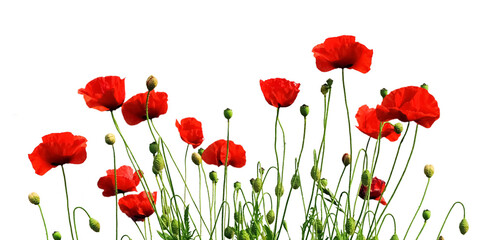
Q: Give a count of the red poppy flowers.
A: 12